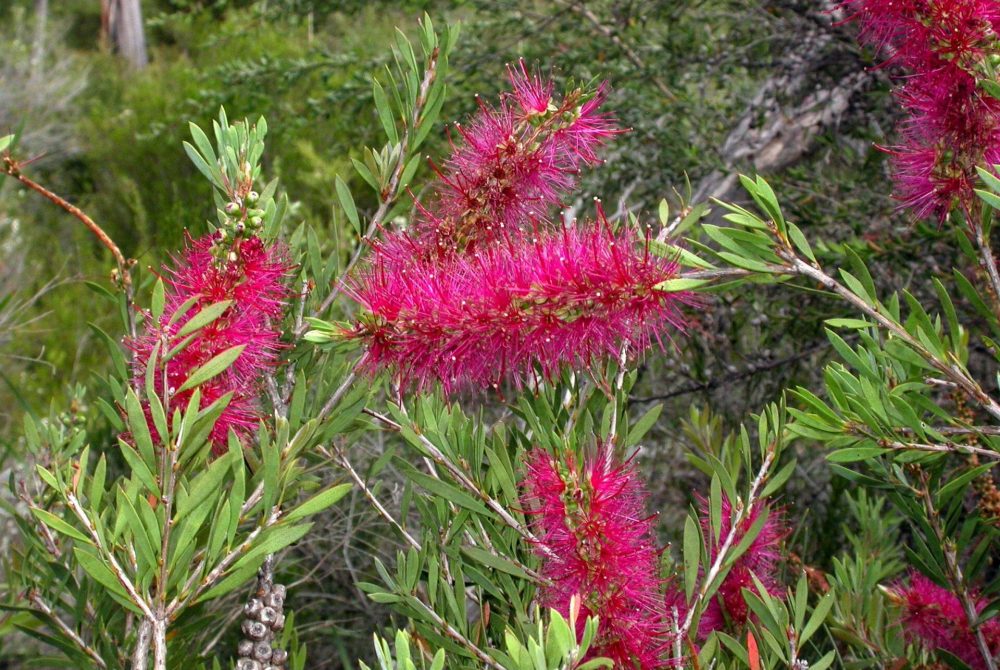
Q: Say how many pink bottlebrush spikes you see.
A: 7